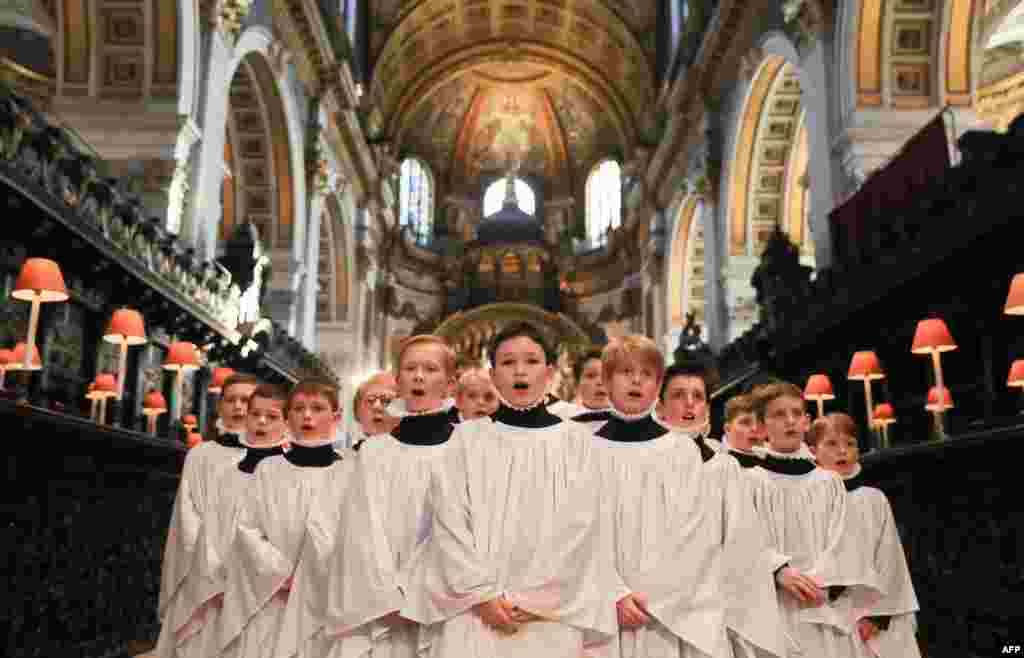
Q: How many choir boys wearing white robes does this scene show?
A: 13